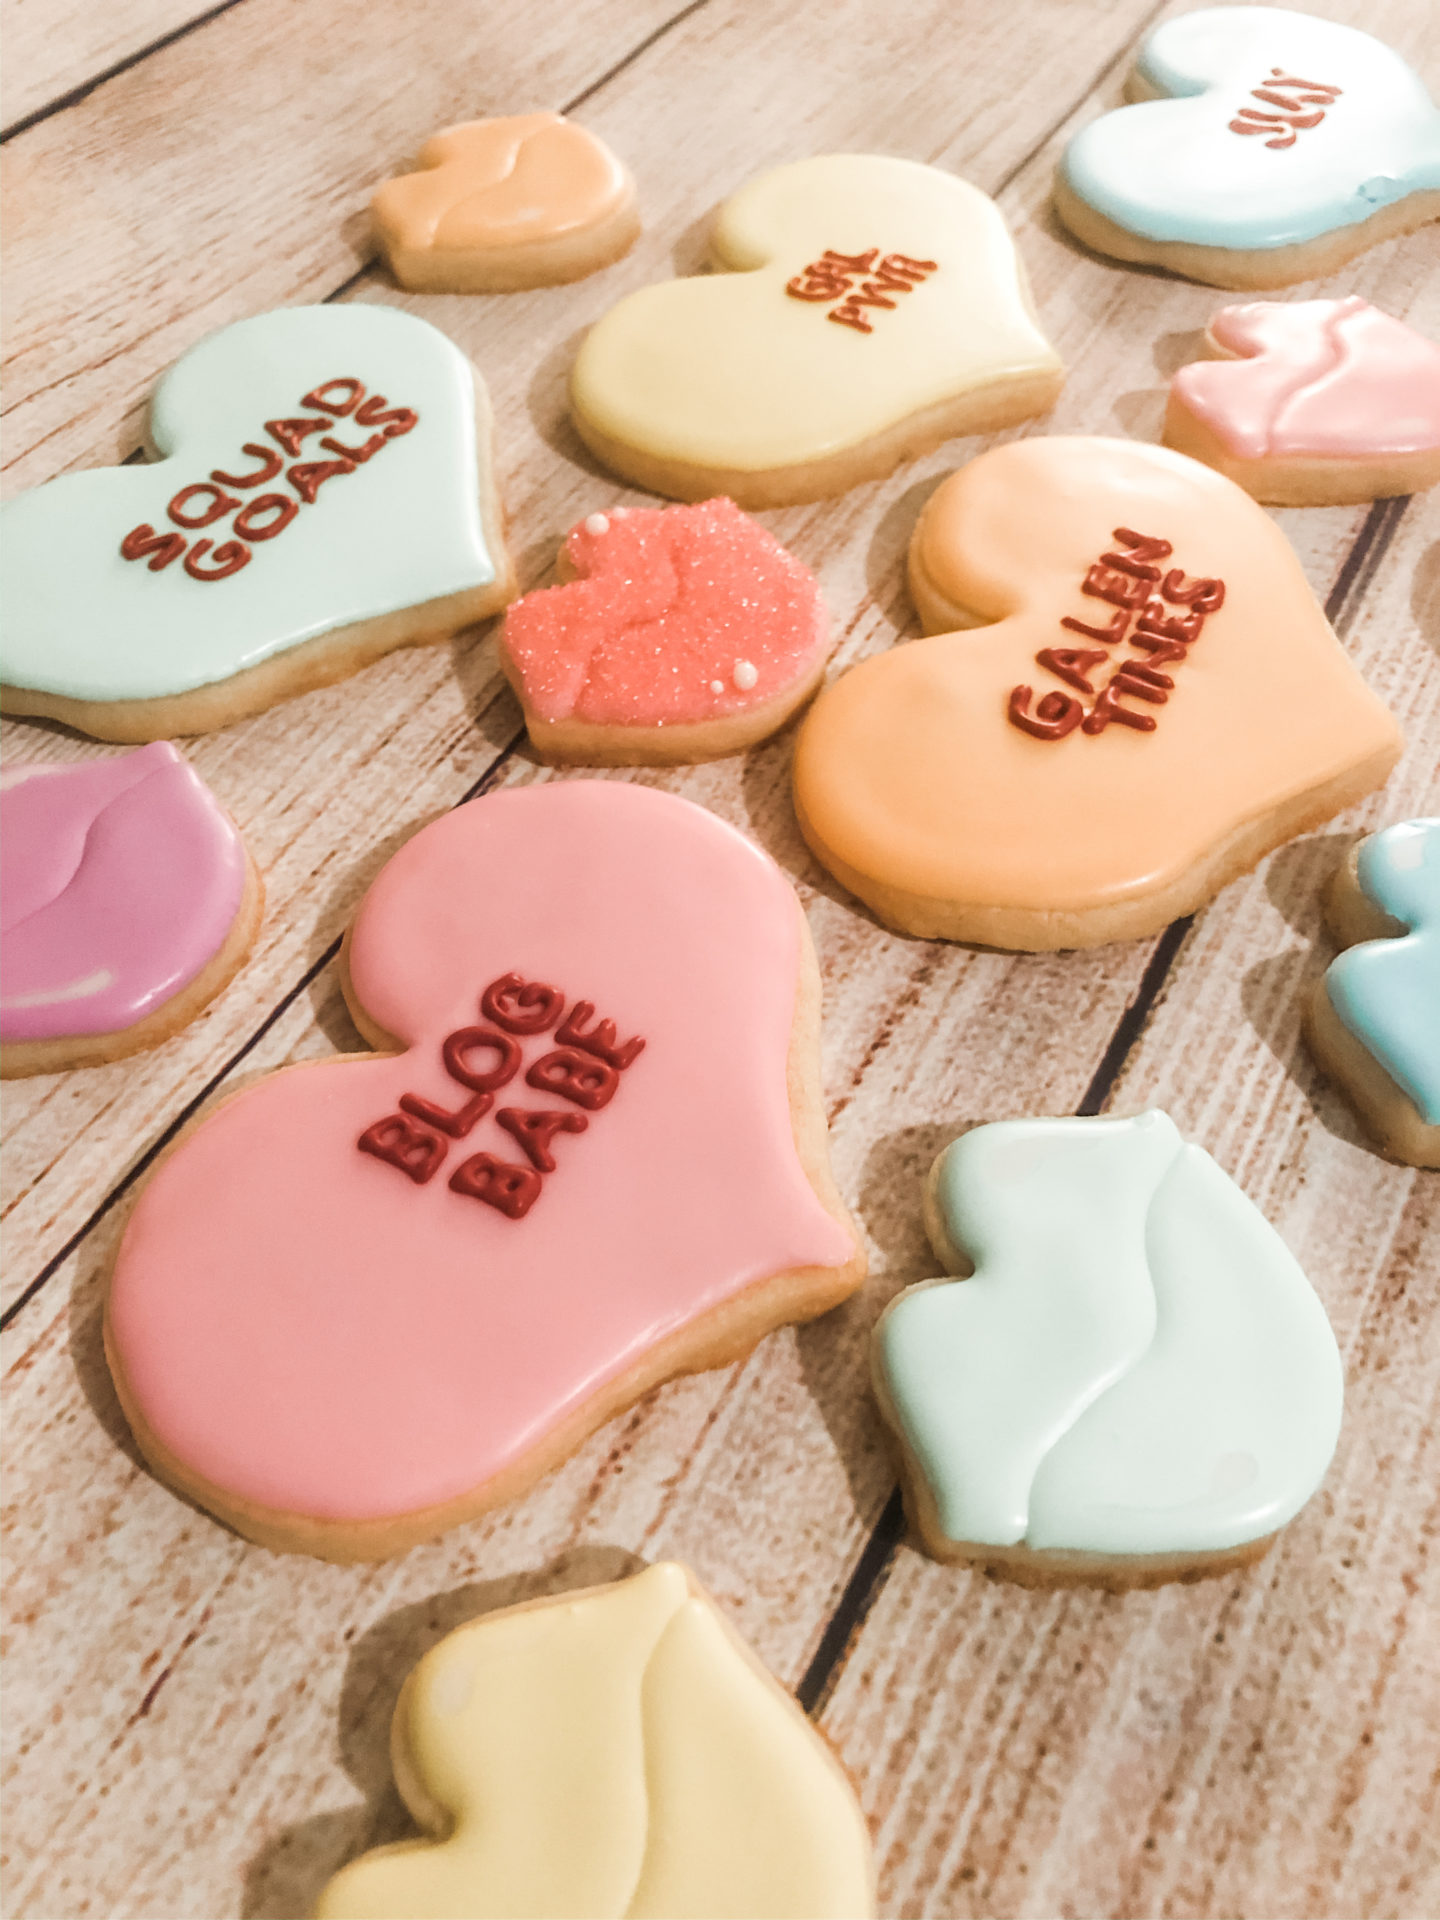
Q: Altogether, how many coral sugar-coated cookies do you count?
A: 1